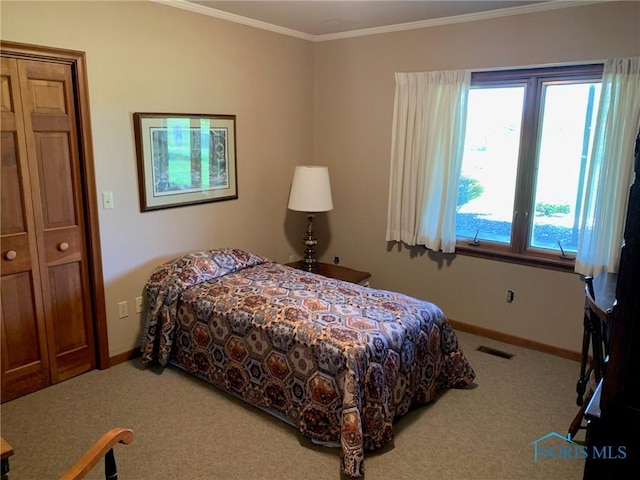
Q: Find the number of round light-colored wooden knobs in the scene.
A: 2